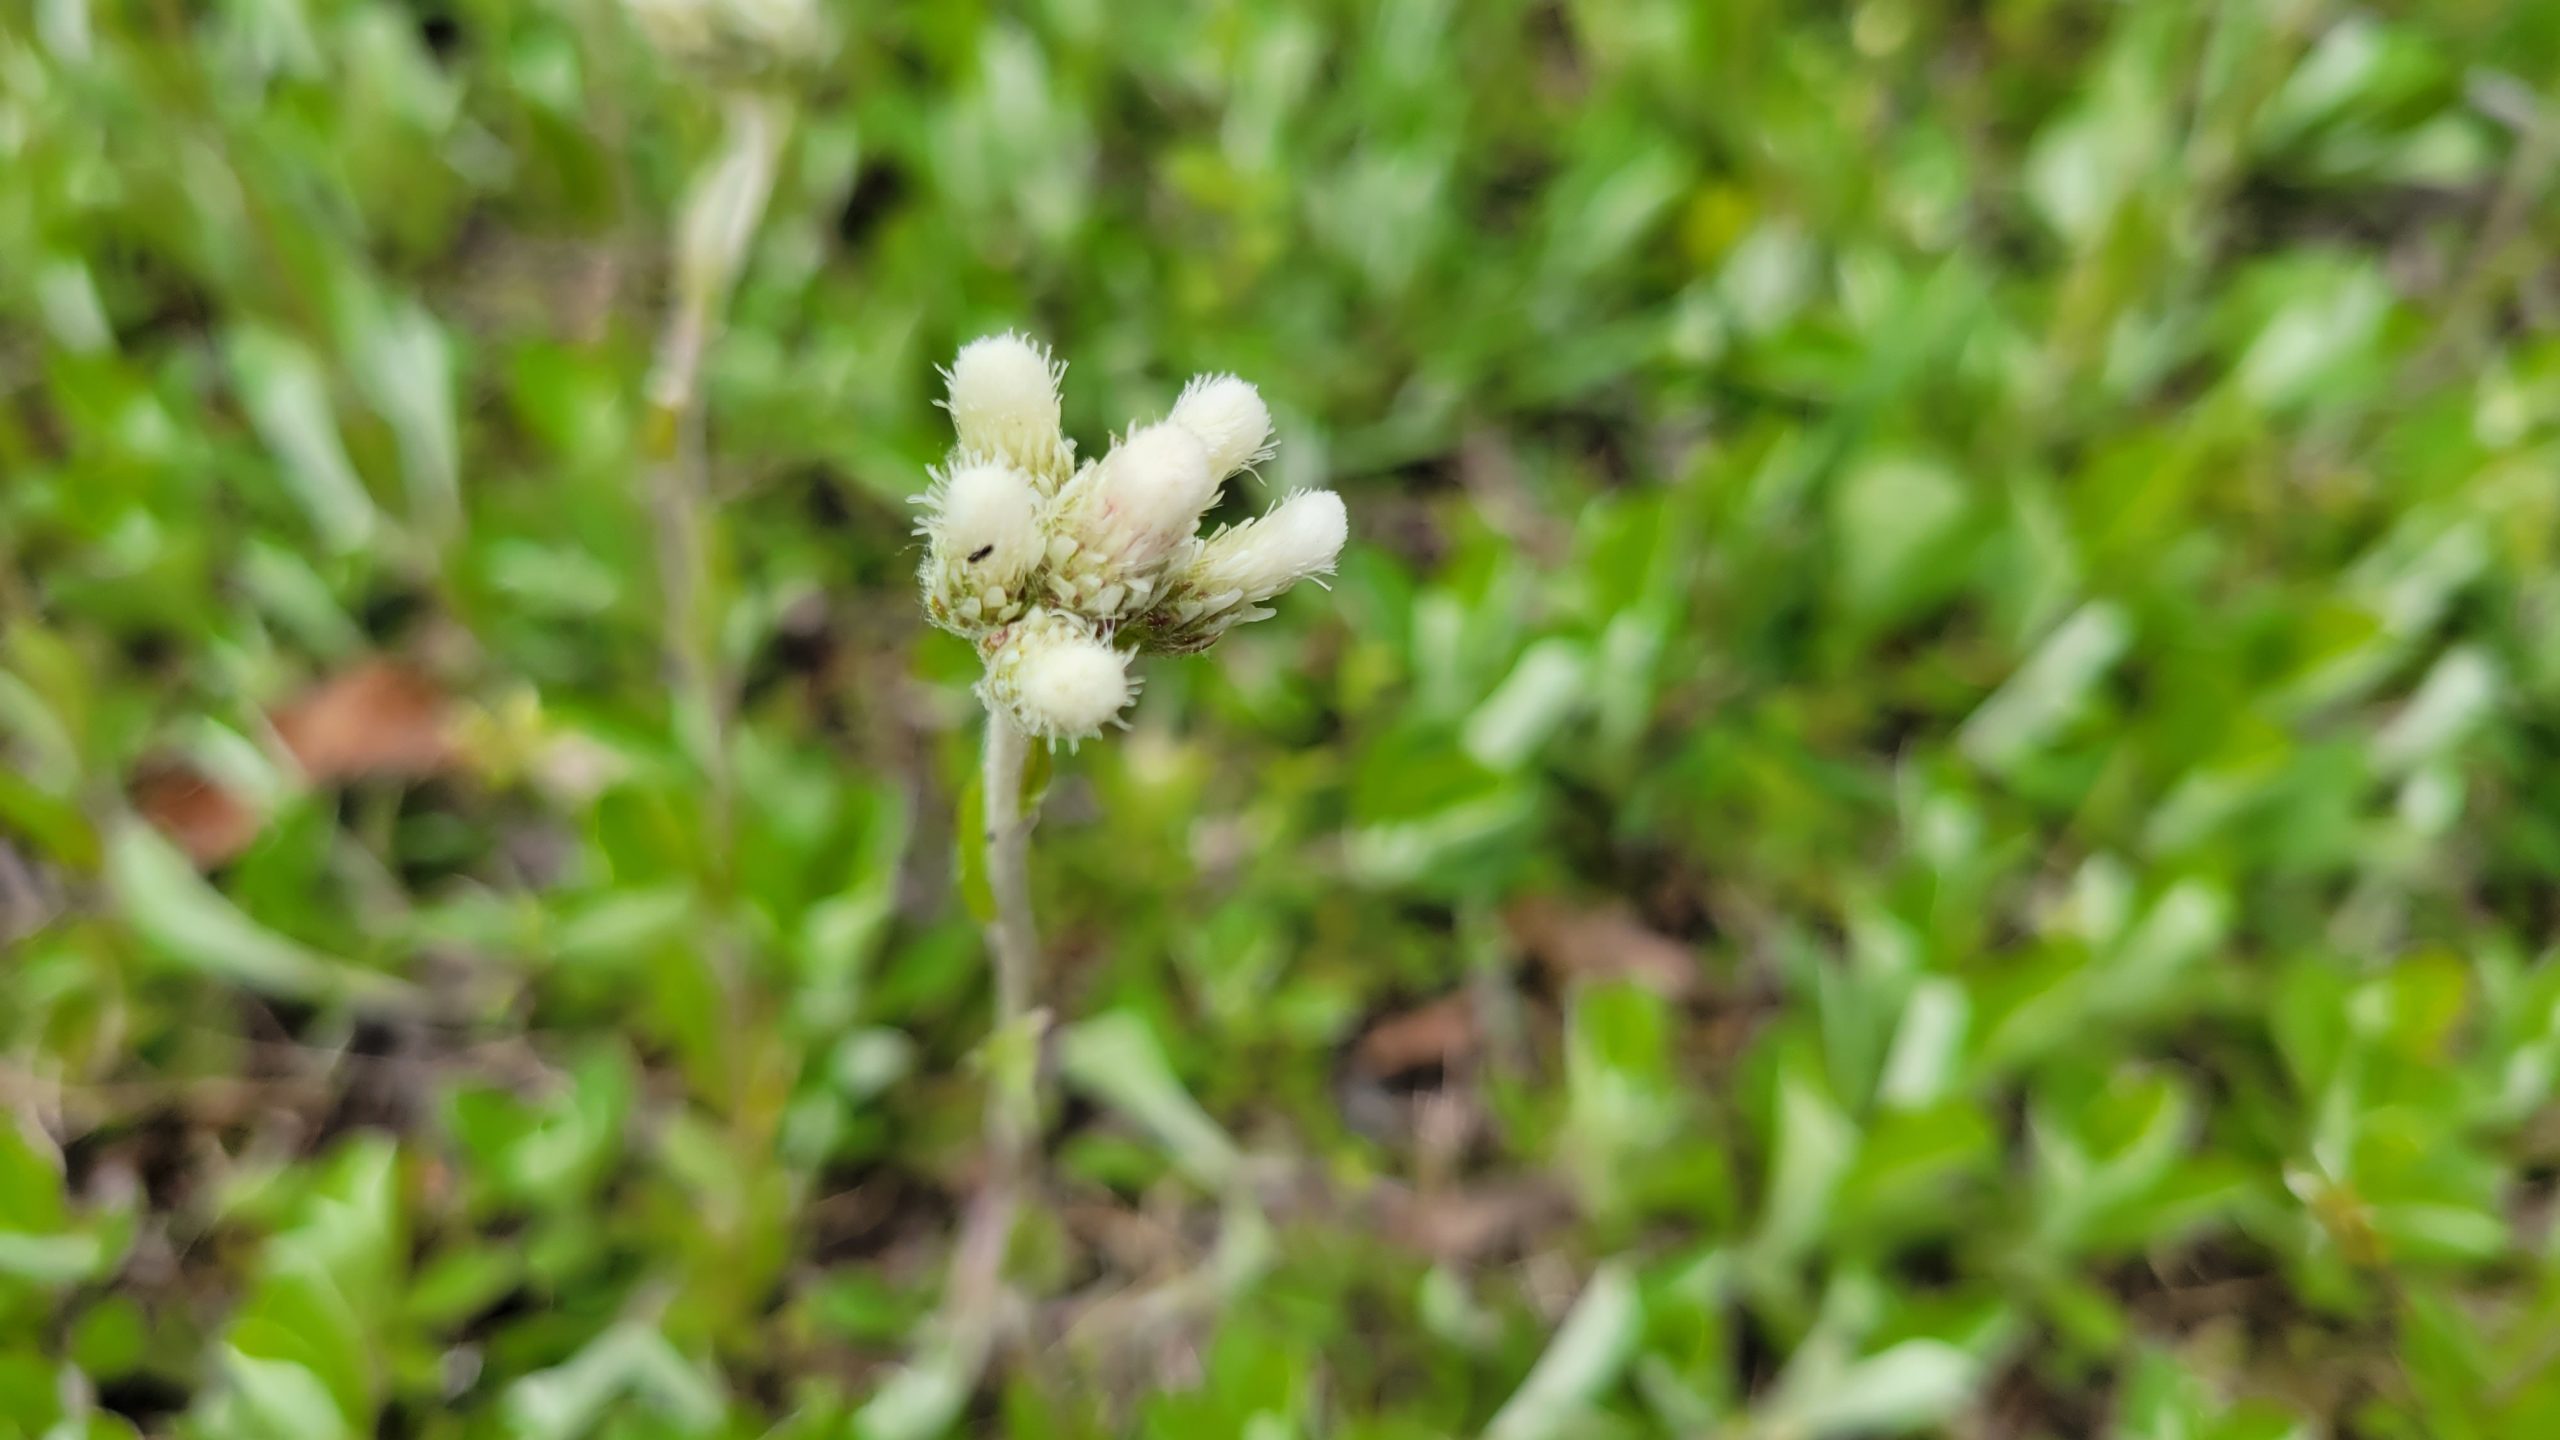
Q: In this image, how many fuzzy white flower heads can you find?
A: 6